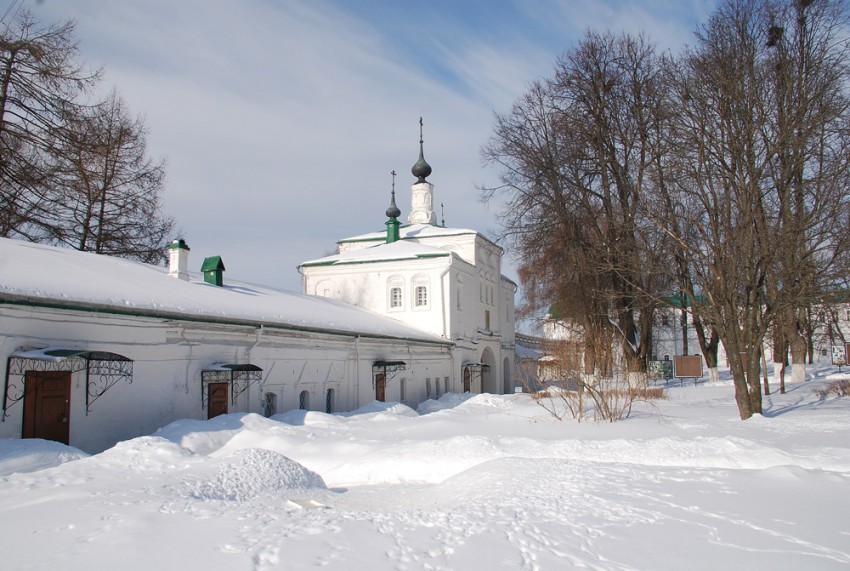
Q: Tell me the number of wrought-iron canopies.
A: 4